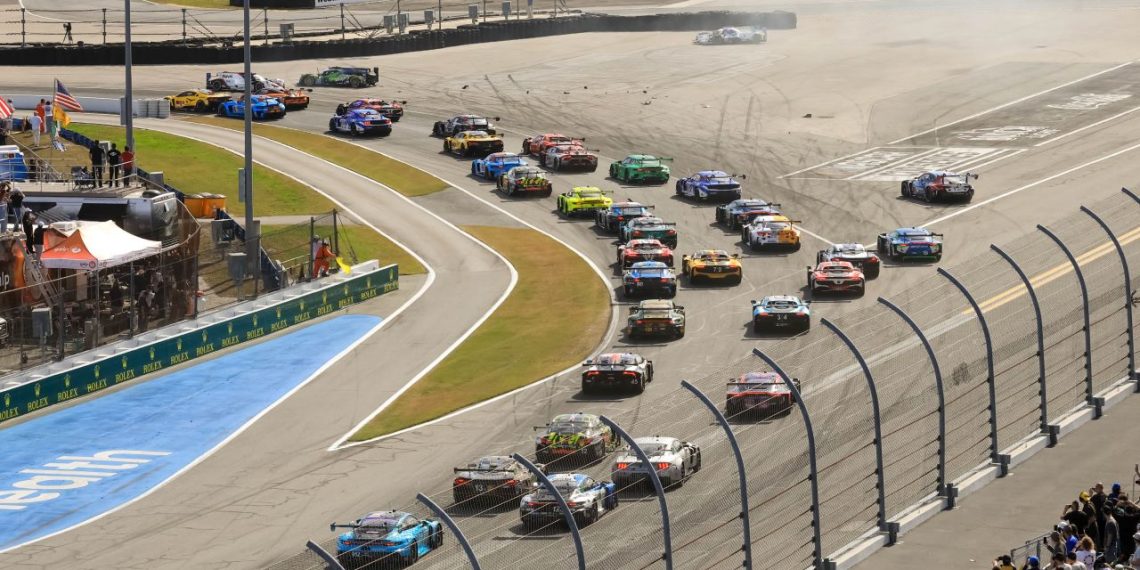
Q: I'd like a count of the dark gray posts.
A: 13